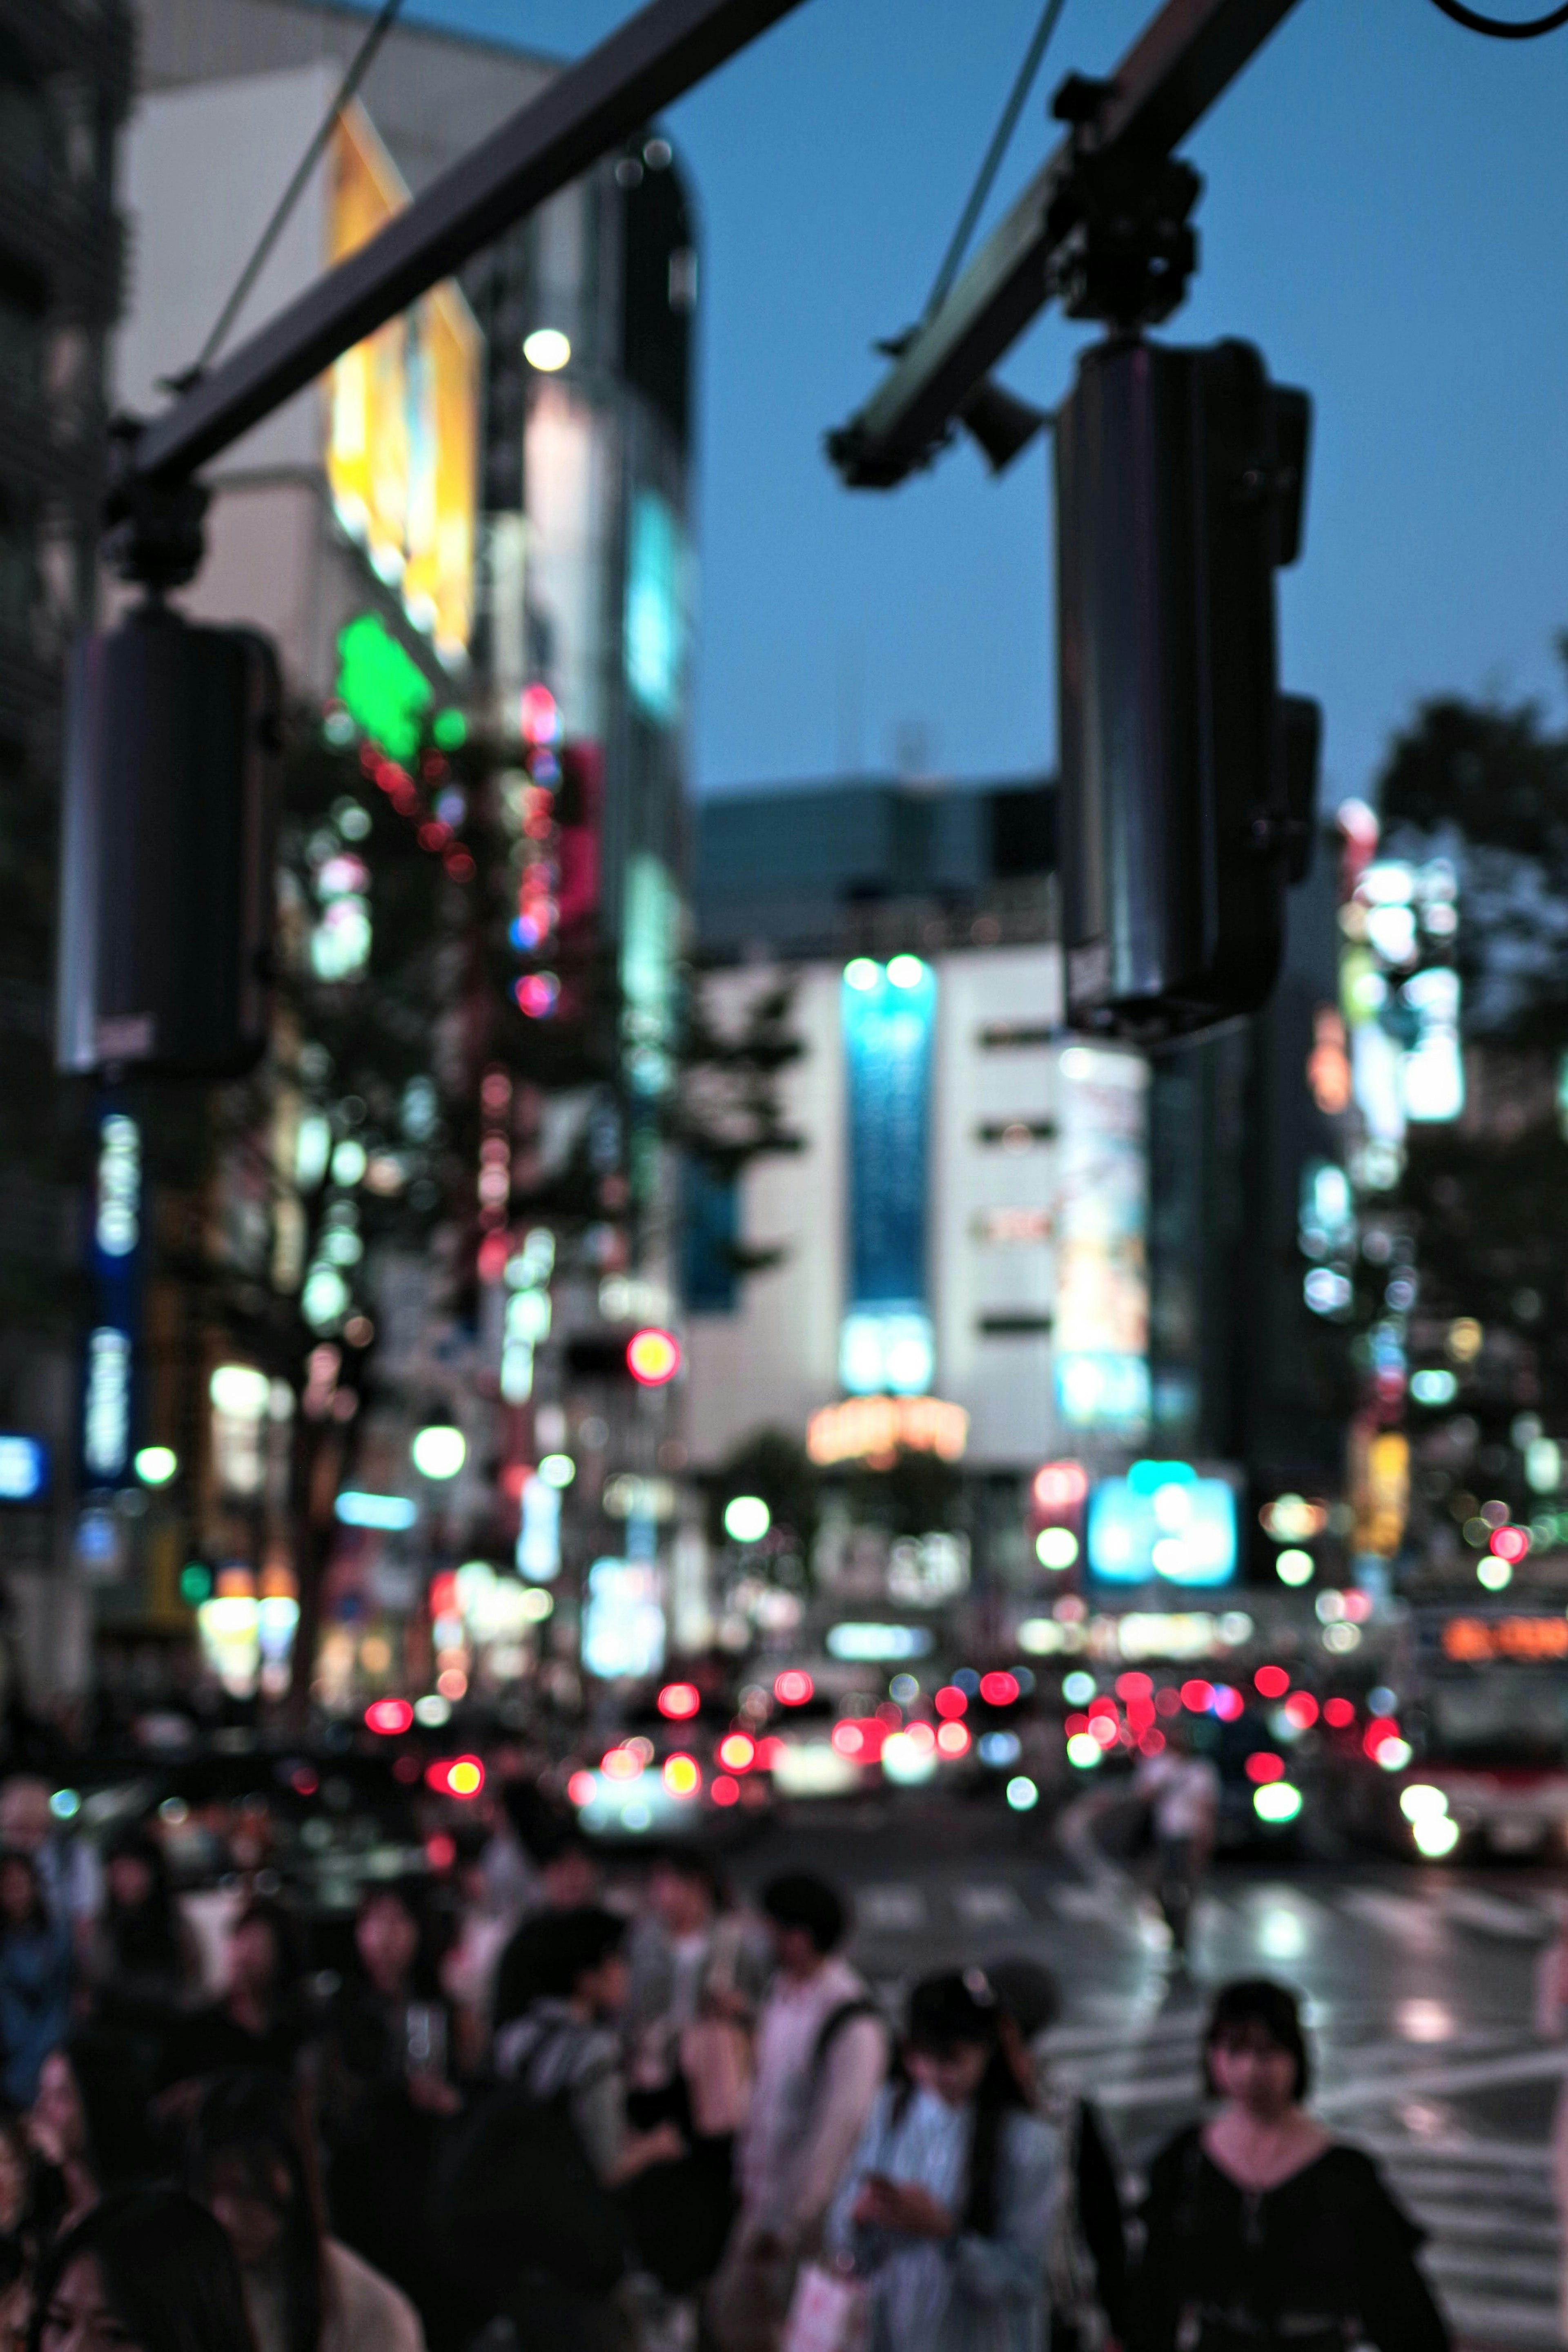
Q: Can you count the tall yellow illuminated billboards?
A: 1